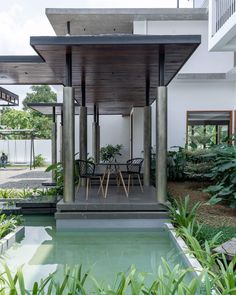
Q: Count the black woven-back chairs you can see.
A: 2